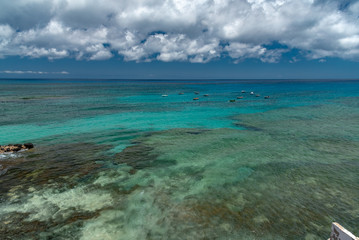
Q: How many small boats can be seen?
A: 11